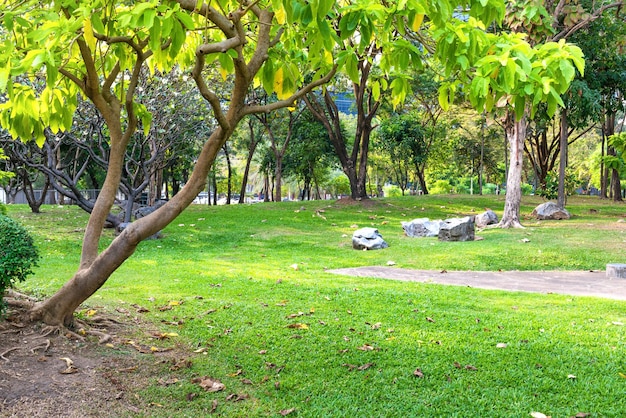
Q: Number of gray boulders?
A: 5